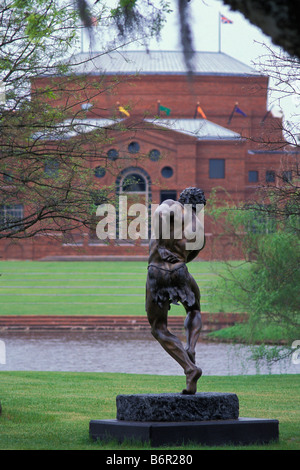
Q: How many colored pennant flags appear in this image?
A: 4